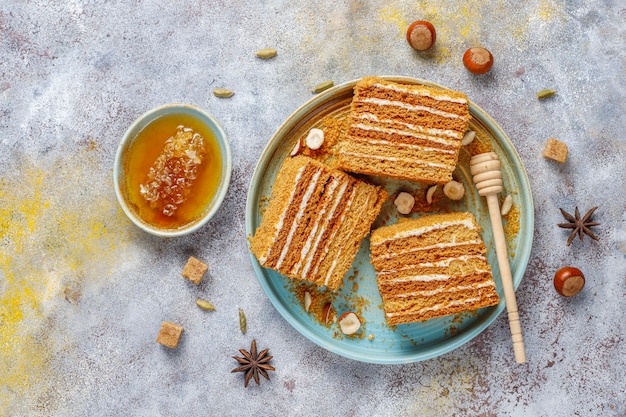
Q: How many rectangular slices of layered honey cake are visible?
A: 3